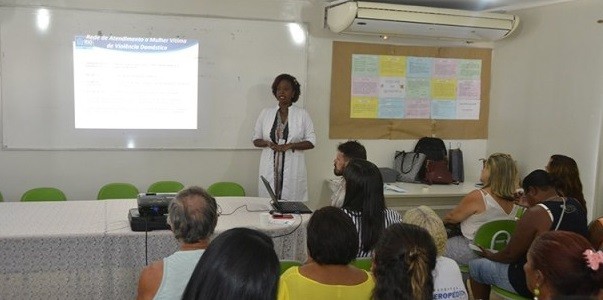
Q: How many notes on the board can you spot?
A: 15